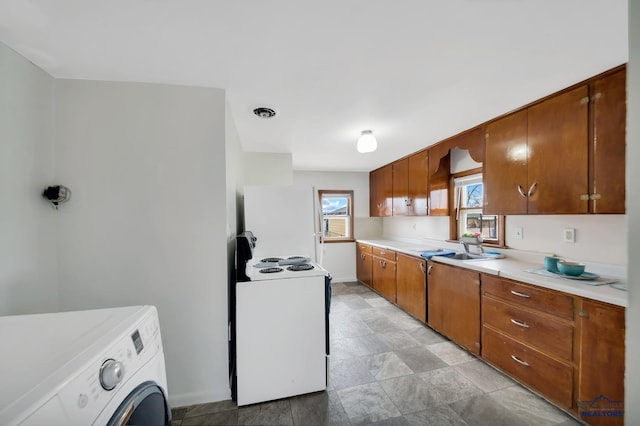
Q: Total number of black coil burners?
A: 4